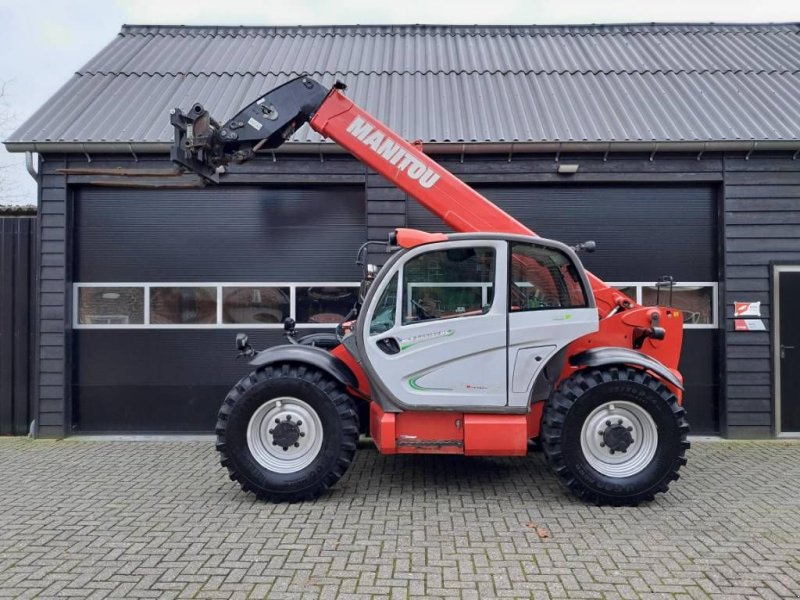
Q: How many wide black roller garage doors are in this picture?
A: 2